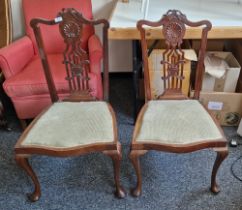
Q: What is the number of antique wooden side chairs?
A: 2